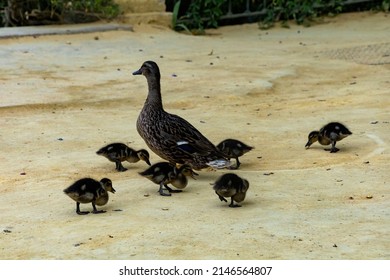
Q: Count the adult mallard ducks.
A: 1